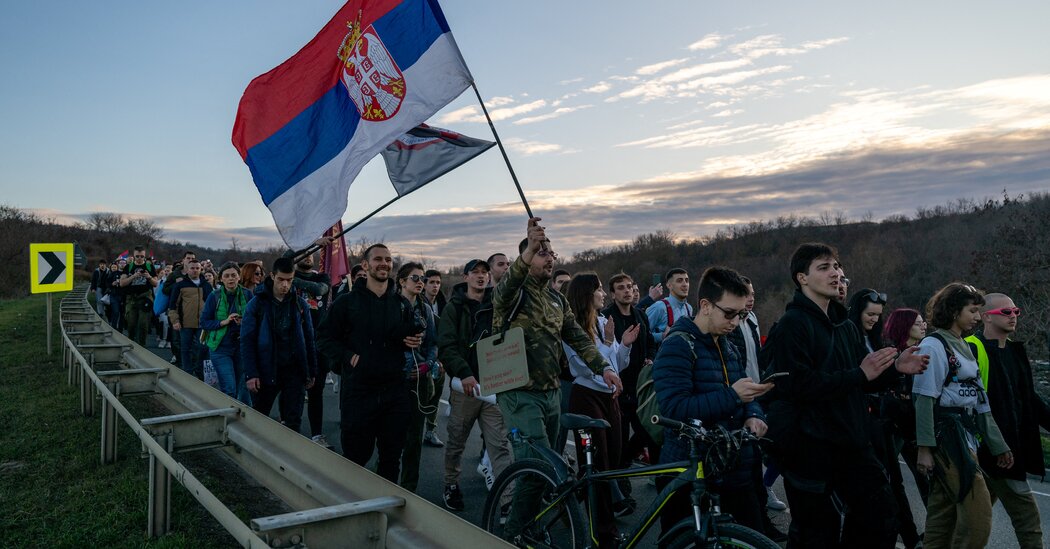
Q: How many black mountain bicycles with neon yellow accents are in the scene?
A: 1